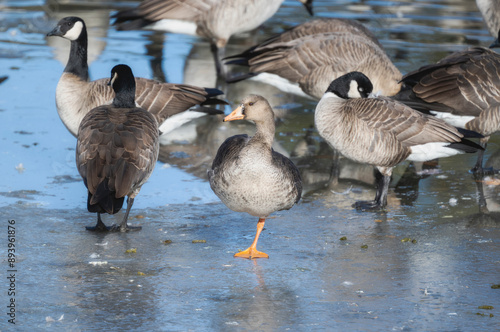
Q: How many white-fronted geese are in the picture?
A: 1